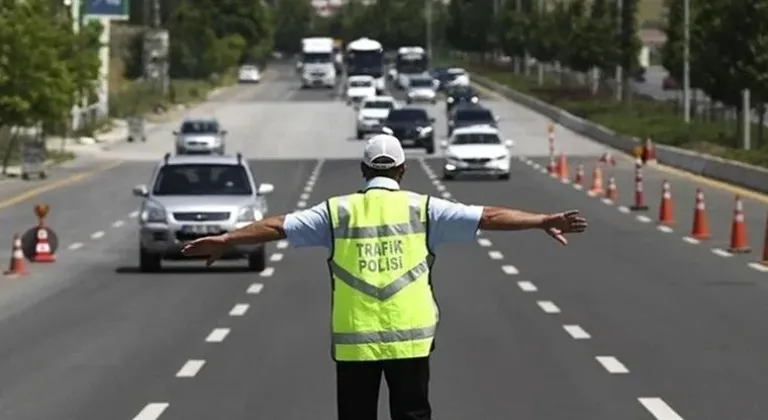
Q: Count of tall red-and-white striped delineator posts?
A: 2